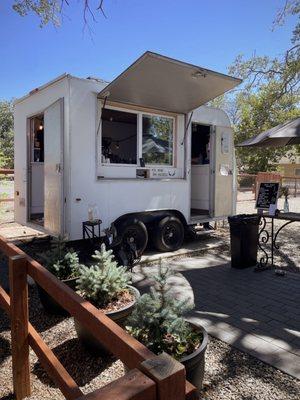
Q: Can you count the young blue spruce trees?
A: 3